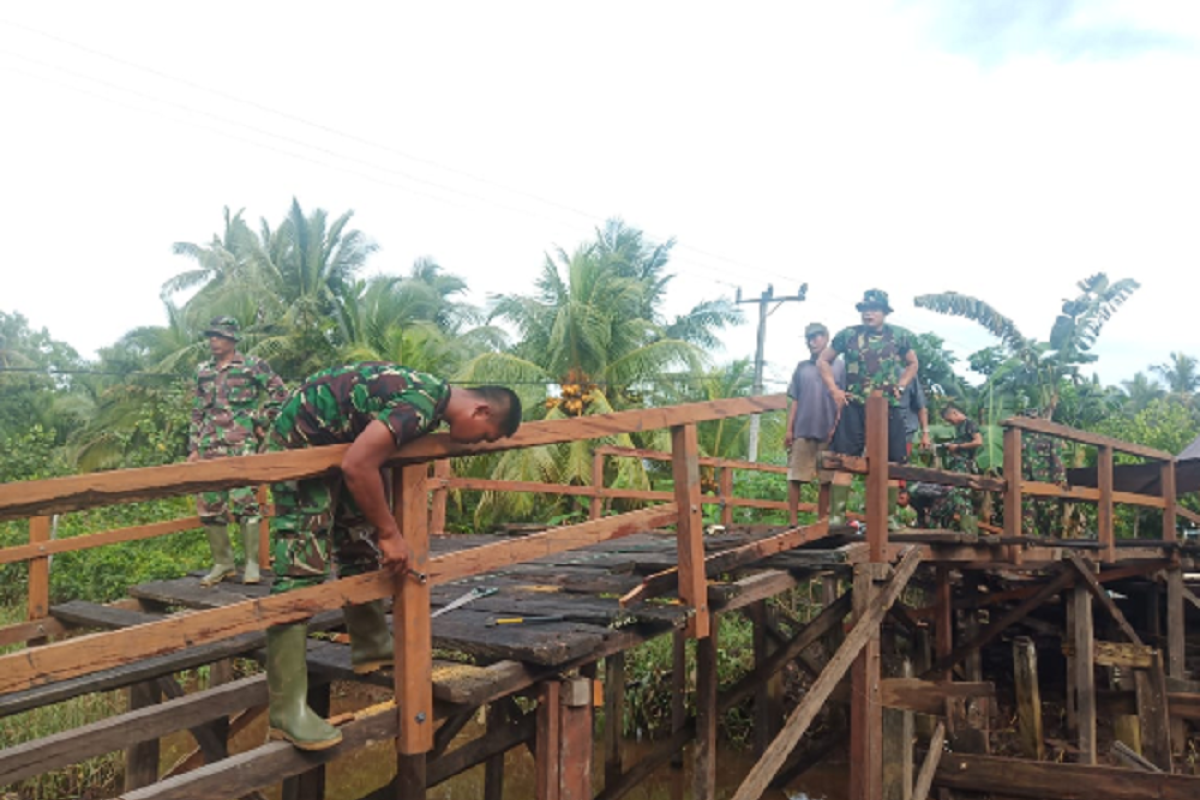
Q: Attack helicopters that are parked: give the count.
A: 0